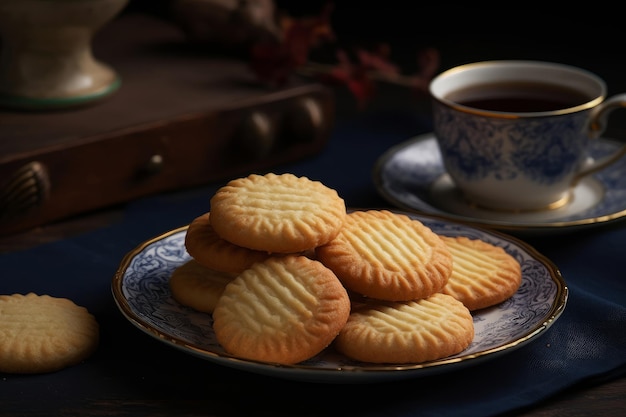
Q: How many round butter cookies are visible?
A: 8